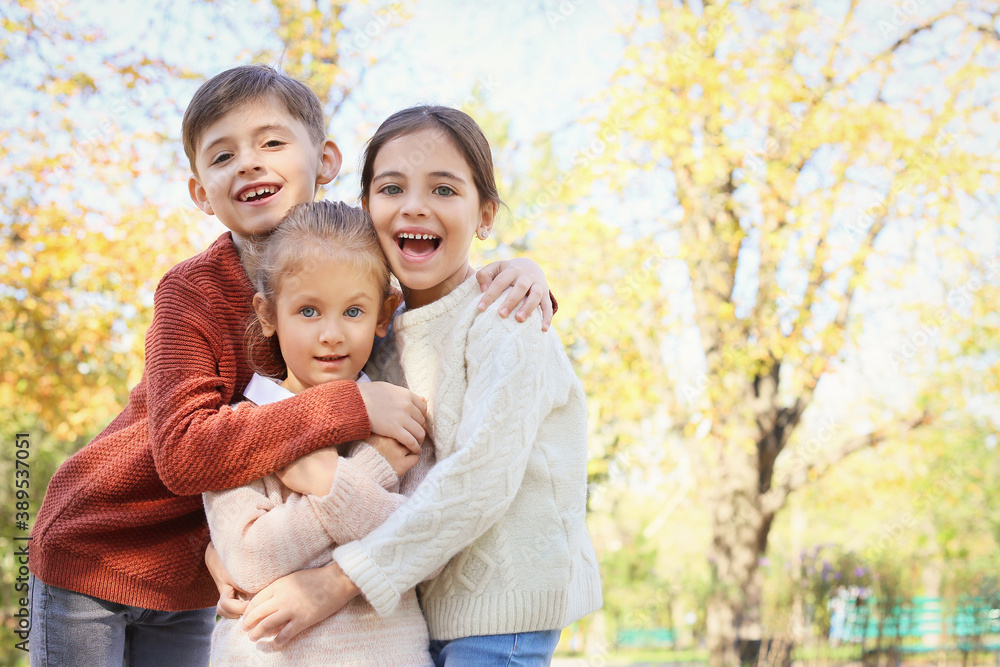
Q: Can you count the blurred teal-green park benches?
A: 2